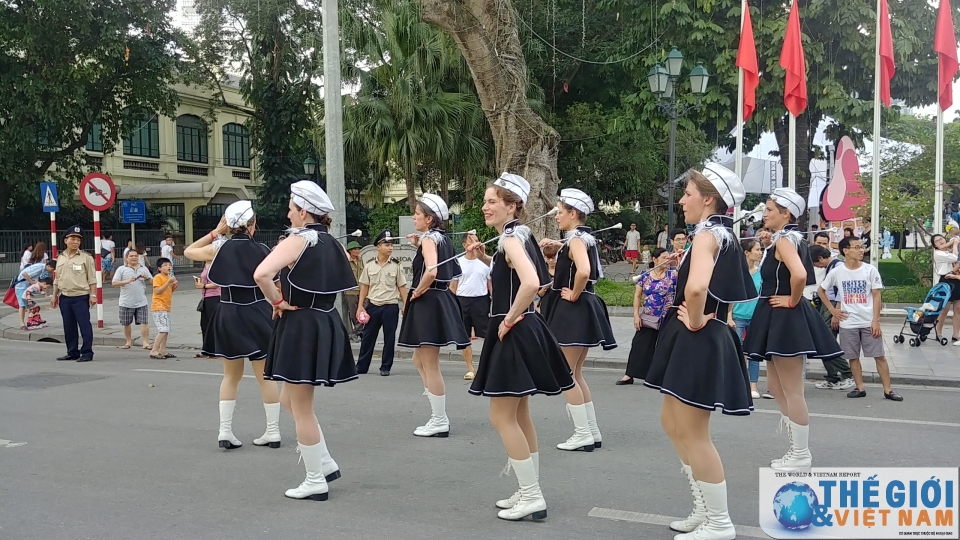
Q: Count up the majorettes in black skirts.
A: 7